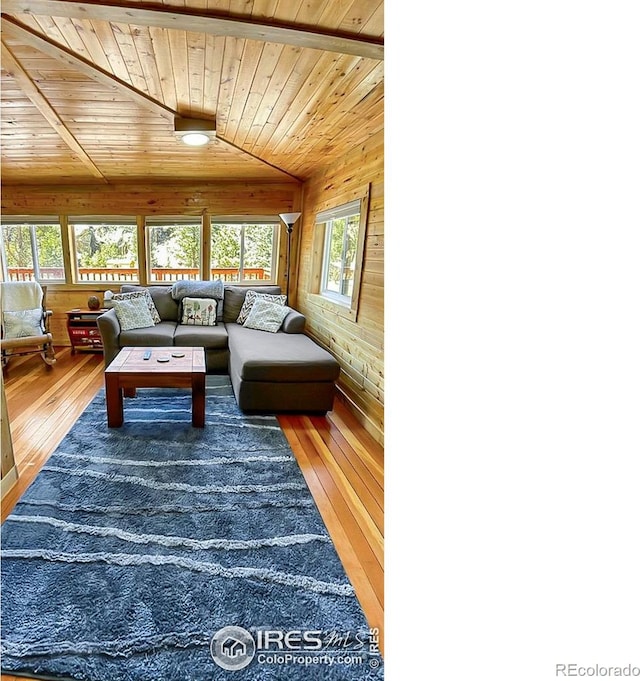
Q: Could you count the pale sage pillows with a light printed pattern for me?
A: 2